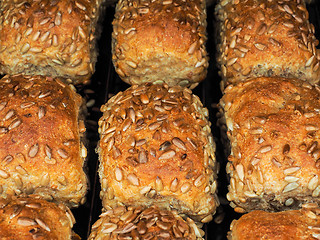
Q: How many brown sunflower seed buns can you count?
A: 9